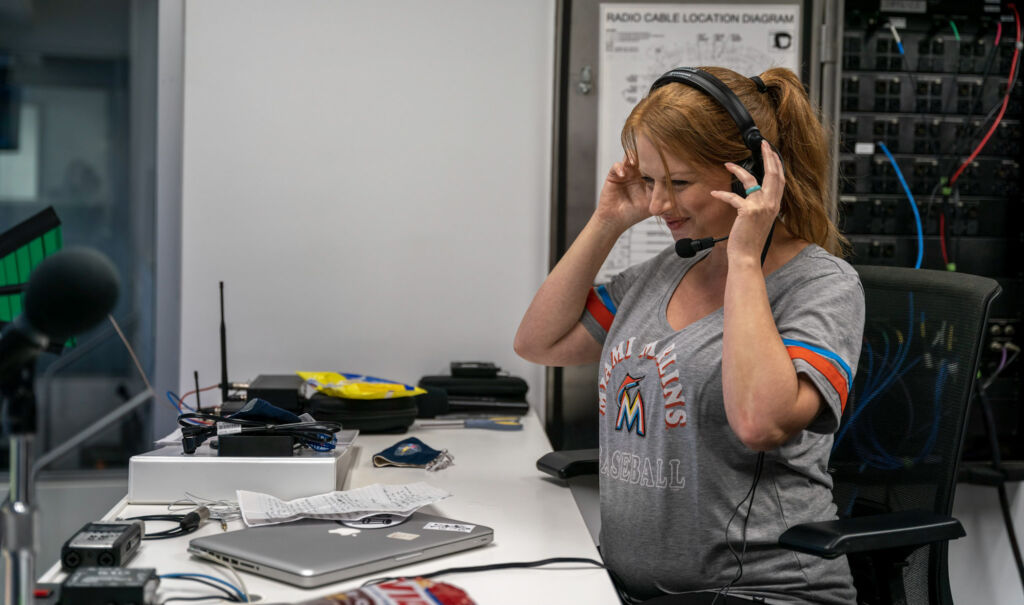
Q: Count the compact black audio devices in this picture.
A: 2